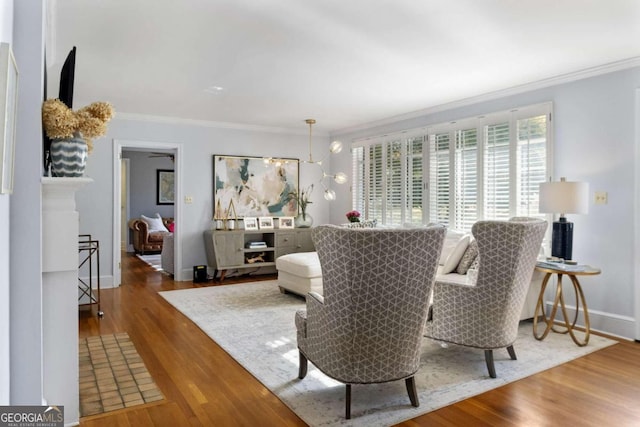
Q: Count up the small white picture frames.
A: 3